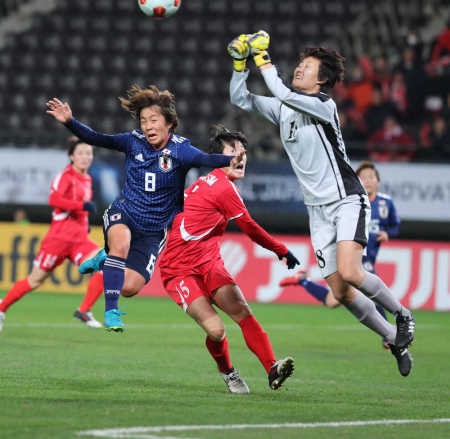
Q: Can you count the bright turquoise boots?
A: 2